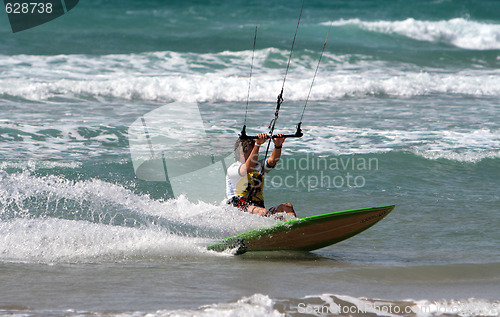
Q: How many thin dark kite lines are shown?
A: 3